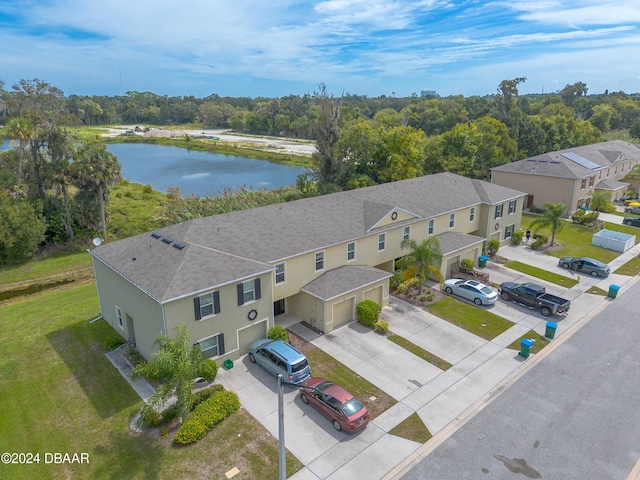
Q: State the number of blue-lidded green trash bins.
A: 4